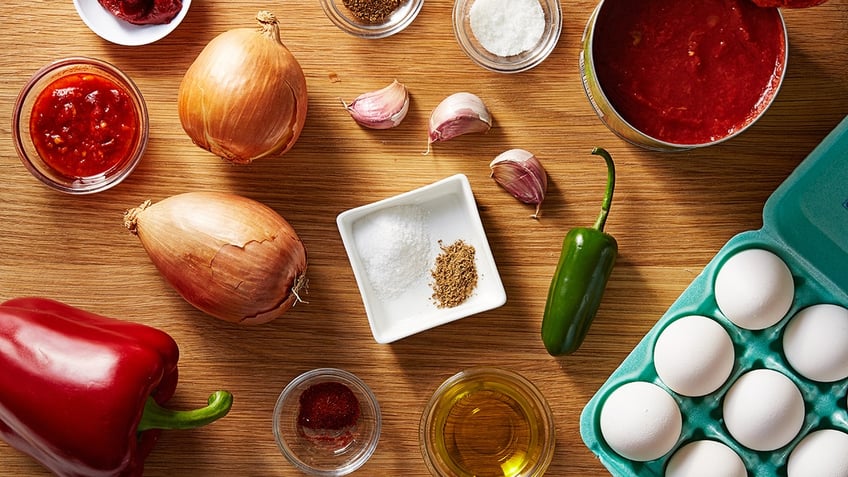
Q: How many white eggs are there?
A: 7